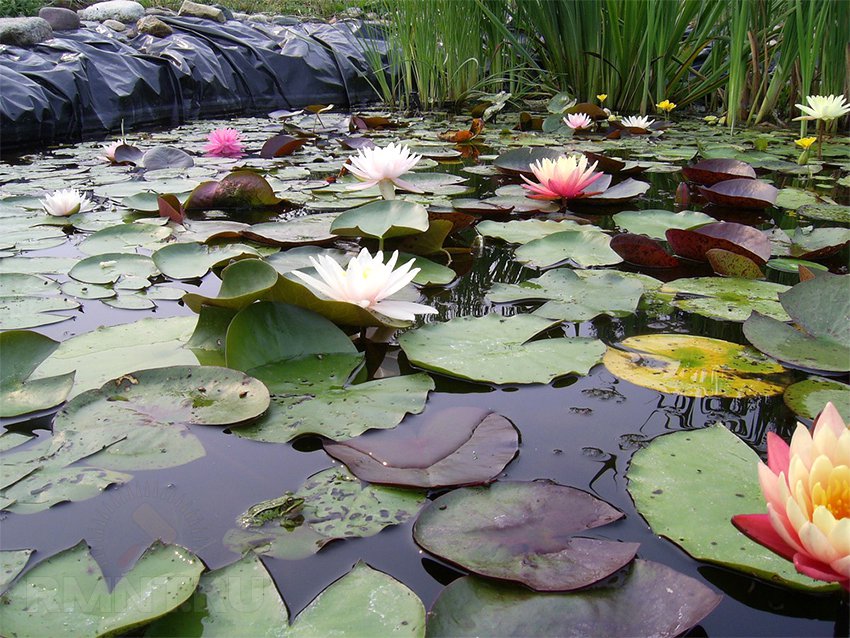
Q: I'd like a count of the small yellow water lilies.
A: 3